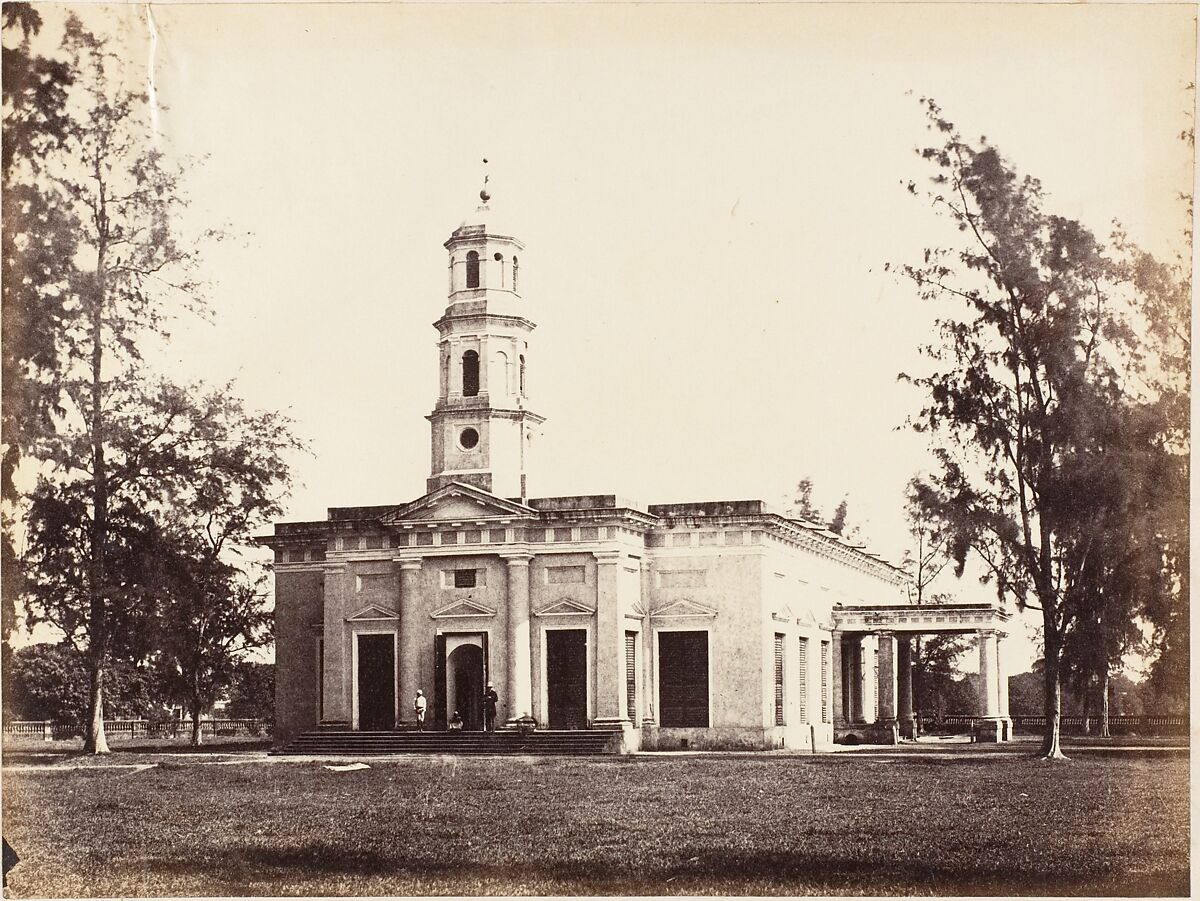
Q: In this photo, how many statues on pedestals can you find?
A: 0